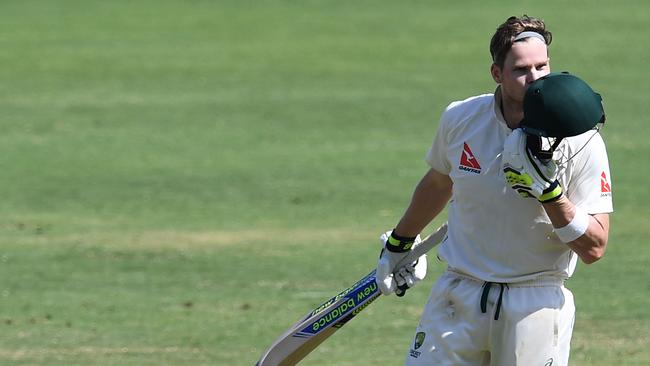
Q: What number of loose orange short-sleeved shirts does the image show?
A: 0